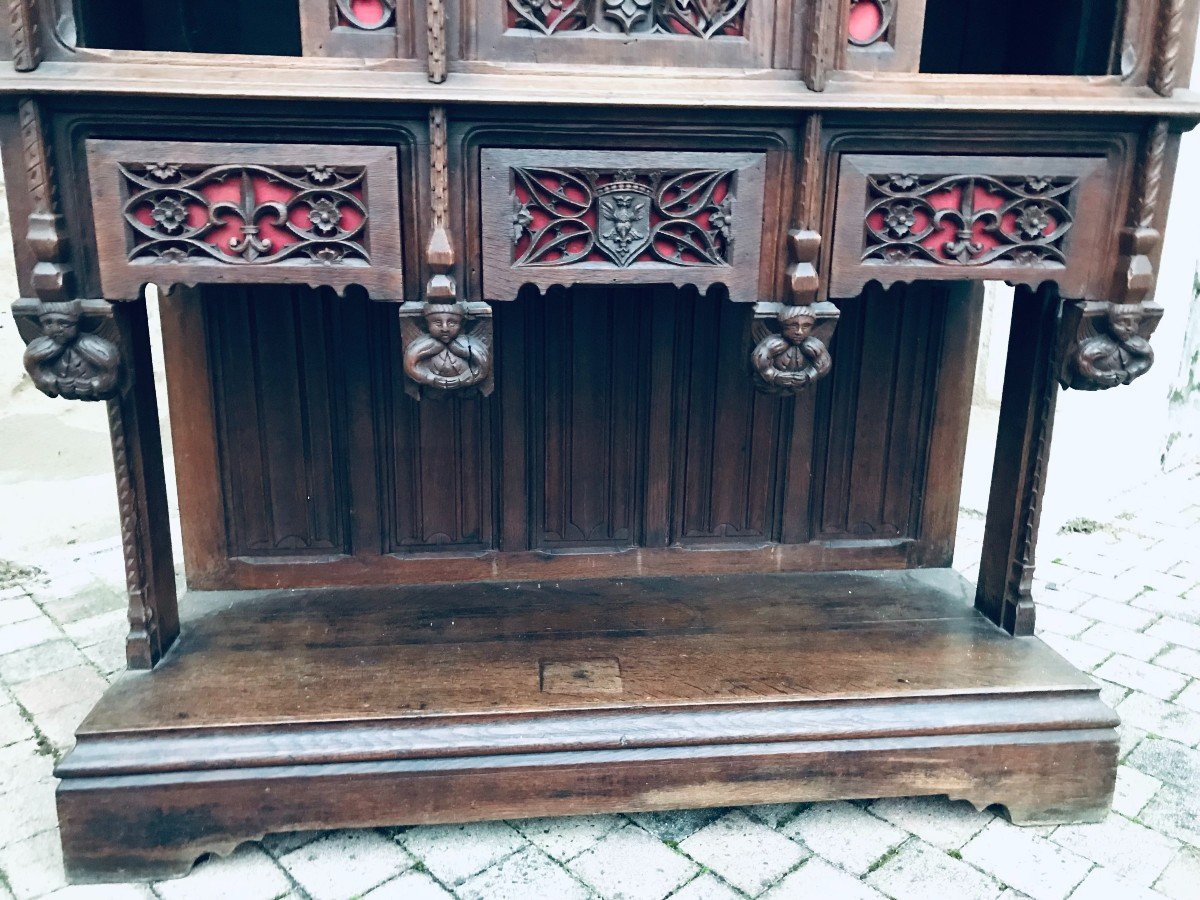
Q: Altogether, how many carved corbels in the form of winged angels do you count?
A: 4